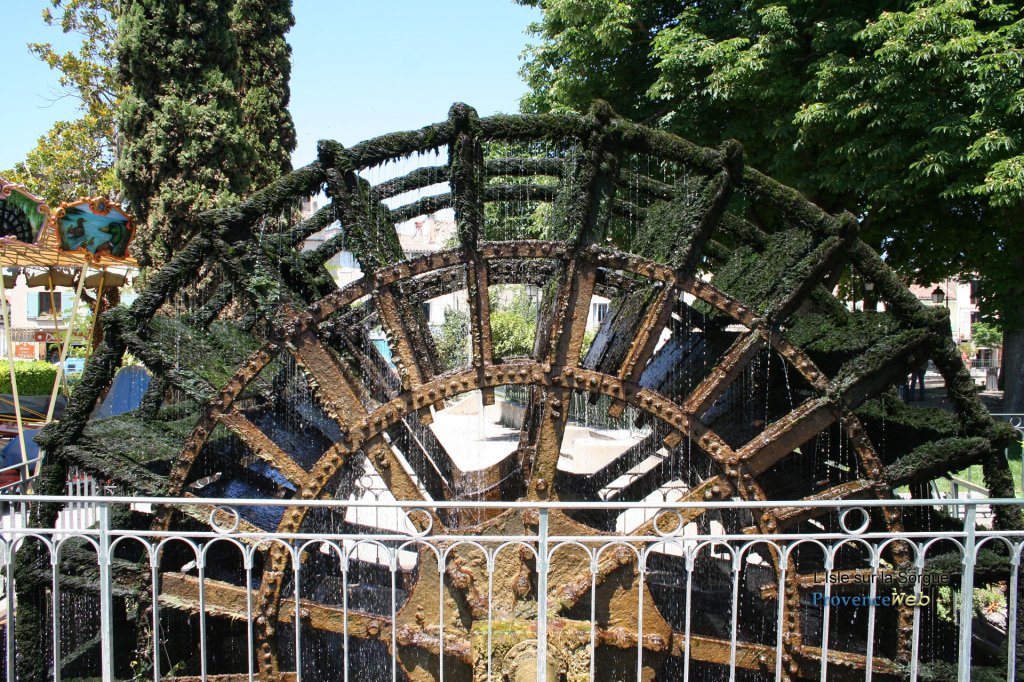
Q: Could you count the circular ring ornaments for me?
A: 4